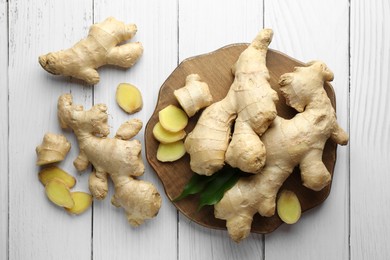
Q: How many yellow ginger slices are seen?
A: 8